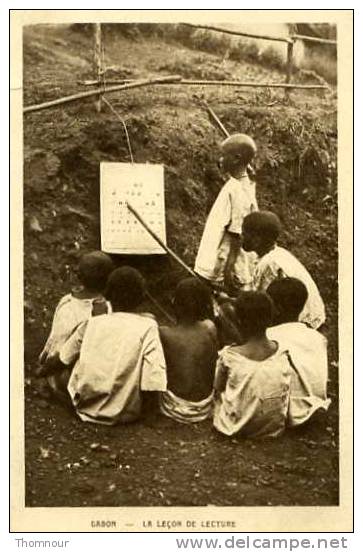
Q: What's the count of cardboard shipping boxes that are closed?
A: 0